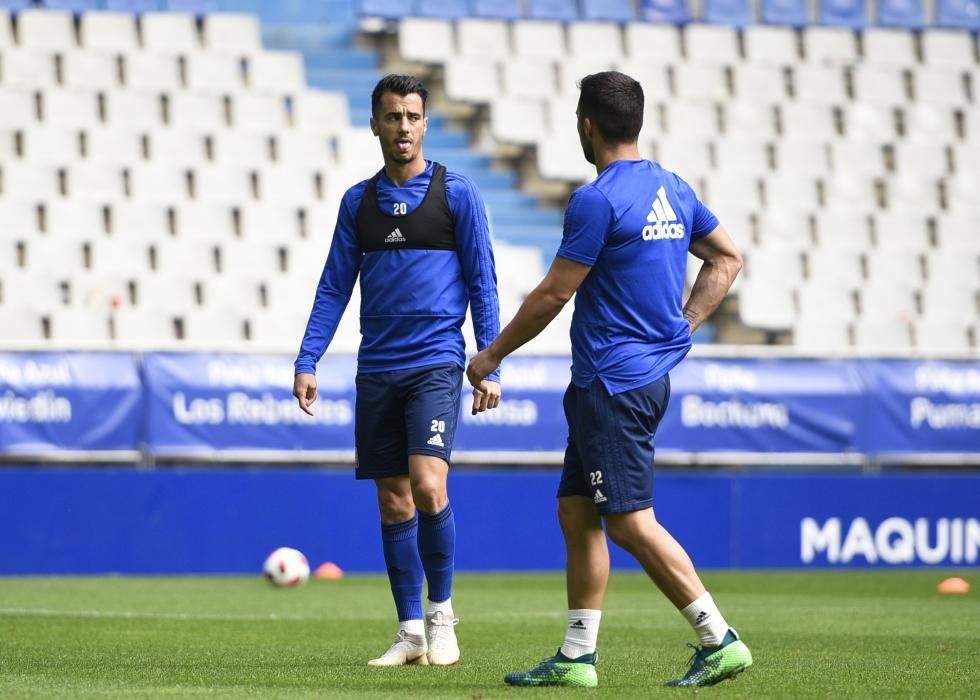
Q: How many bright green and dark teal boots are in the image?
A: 2